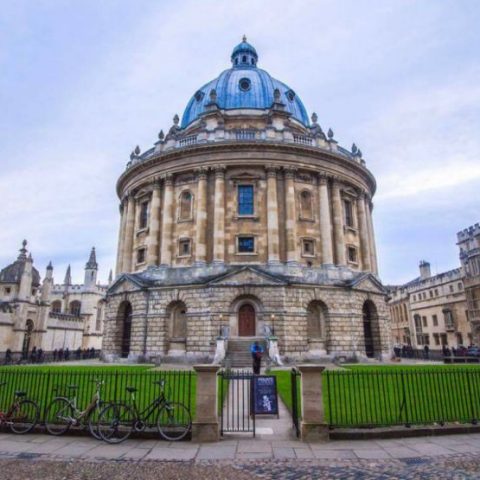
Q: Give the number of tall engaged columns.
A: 12